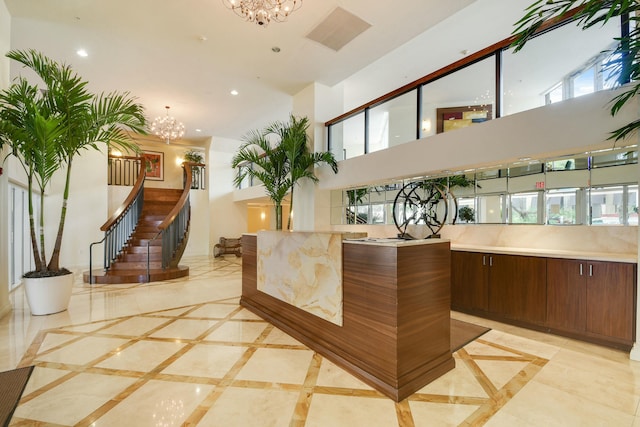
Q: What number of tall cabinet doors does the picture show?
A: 4